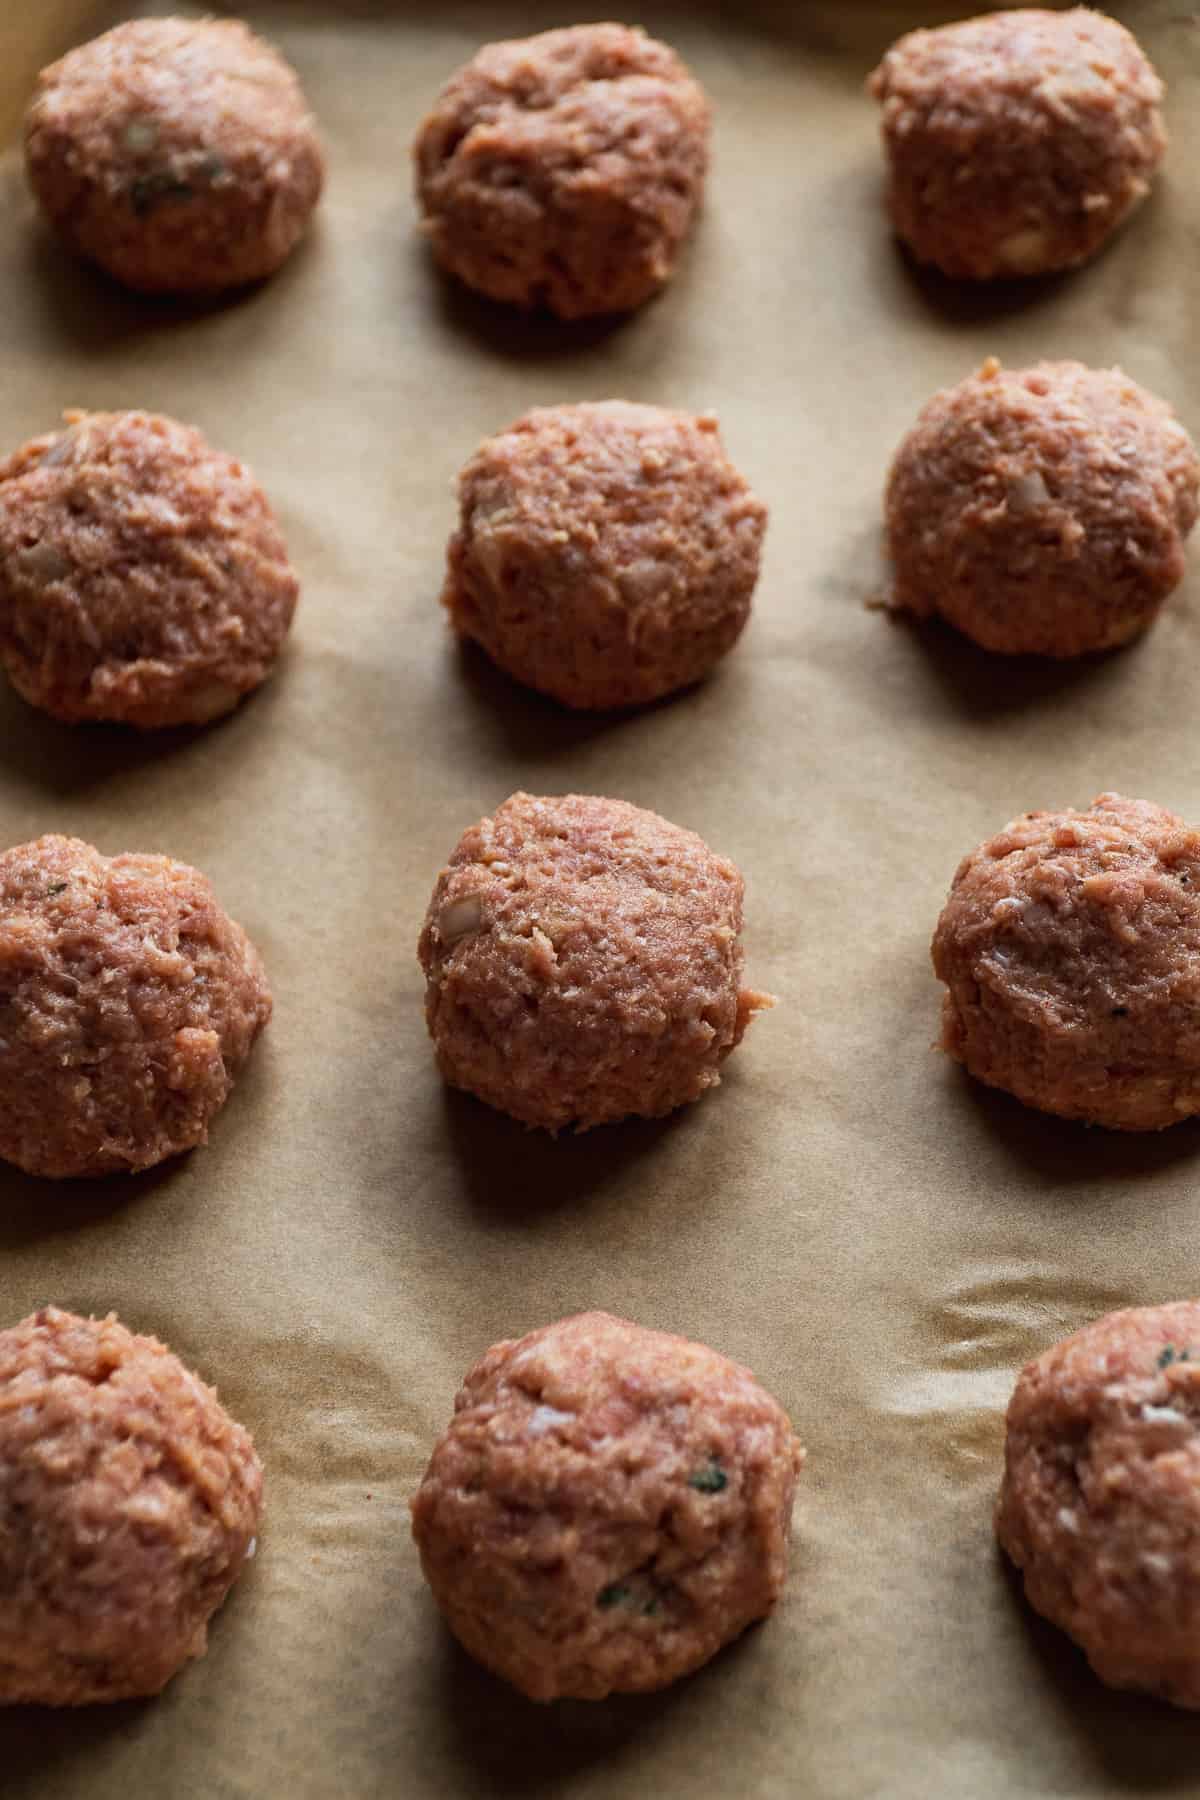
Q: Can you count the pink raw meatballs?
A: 12